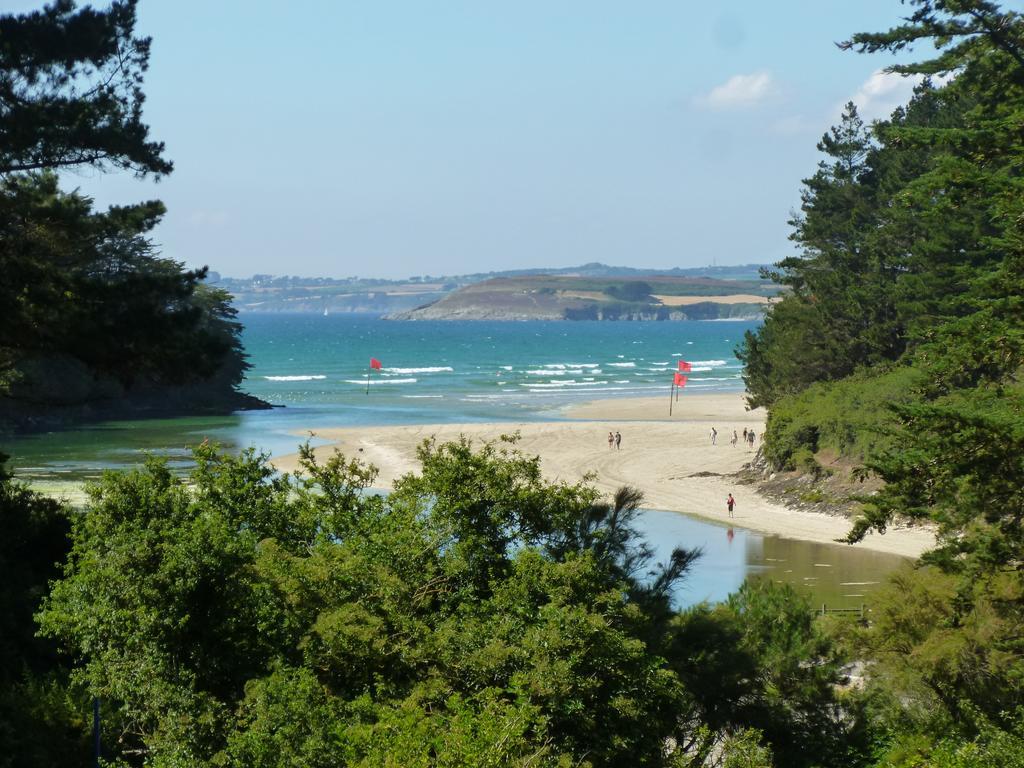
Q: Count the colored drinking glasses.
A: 0